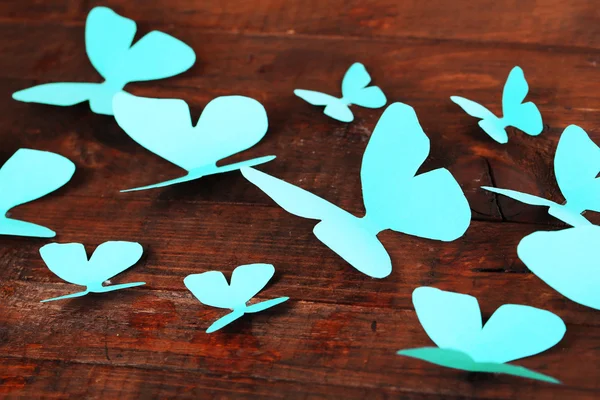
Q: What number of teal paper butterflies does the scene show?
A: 11